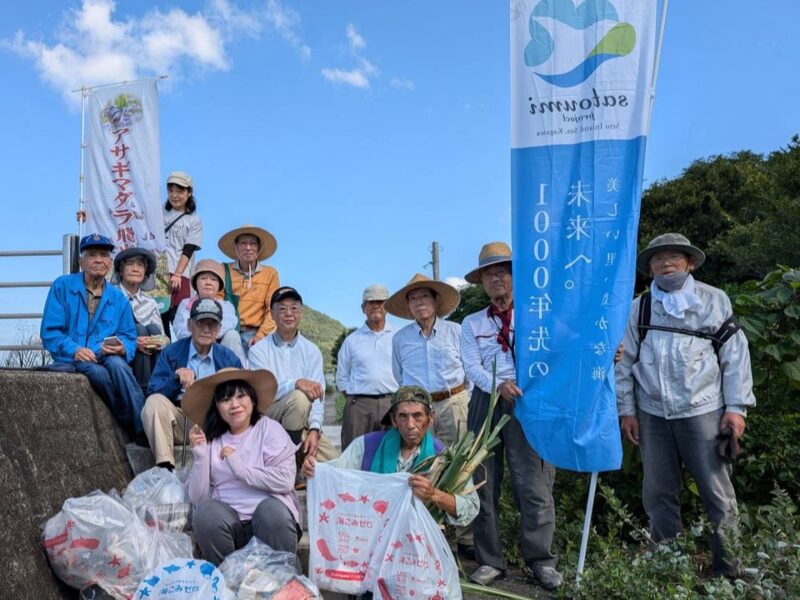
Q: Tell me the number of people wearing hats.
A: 13